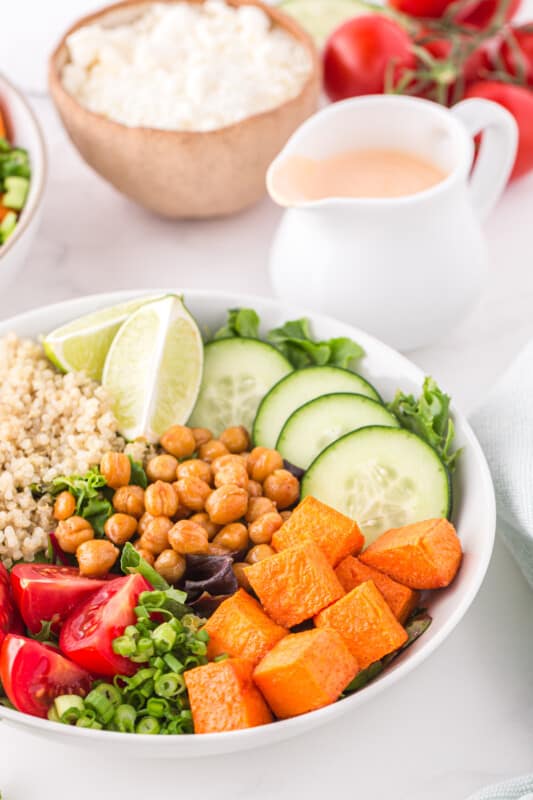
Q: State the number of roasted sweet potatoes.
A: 8